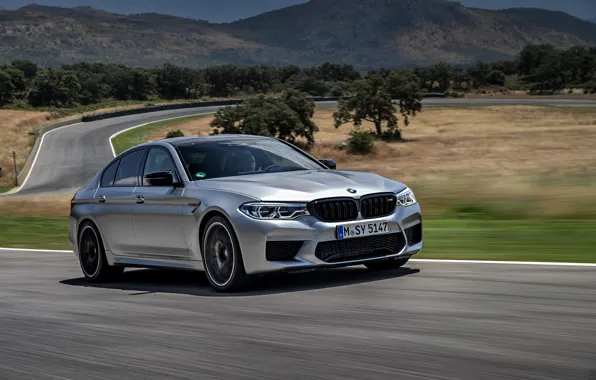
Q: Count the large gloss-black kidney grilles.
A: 2